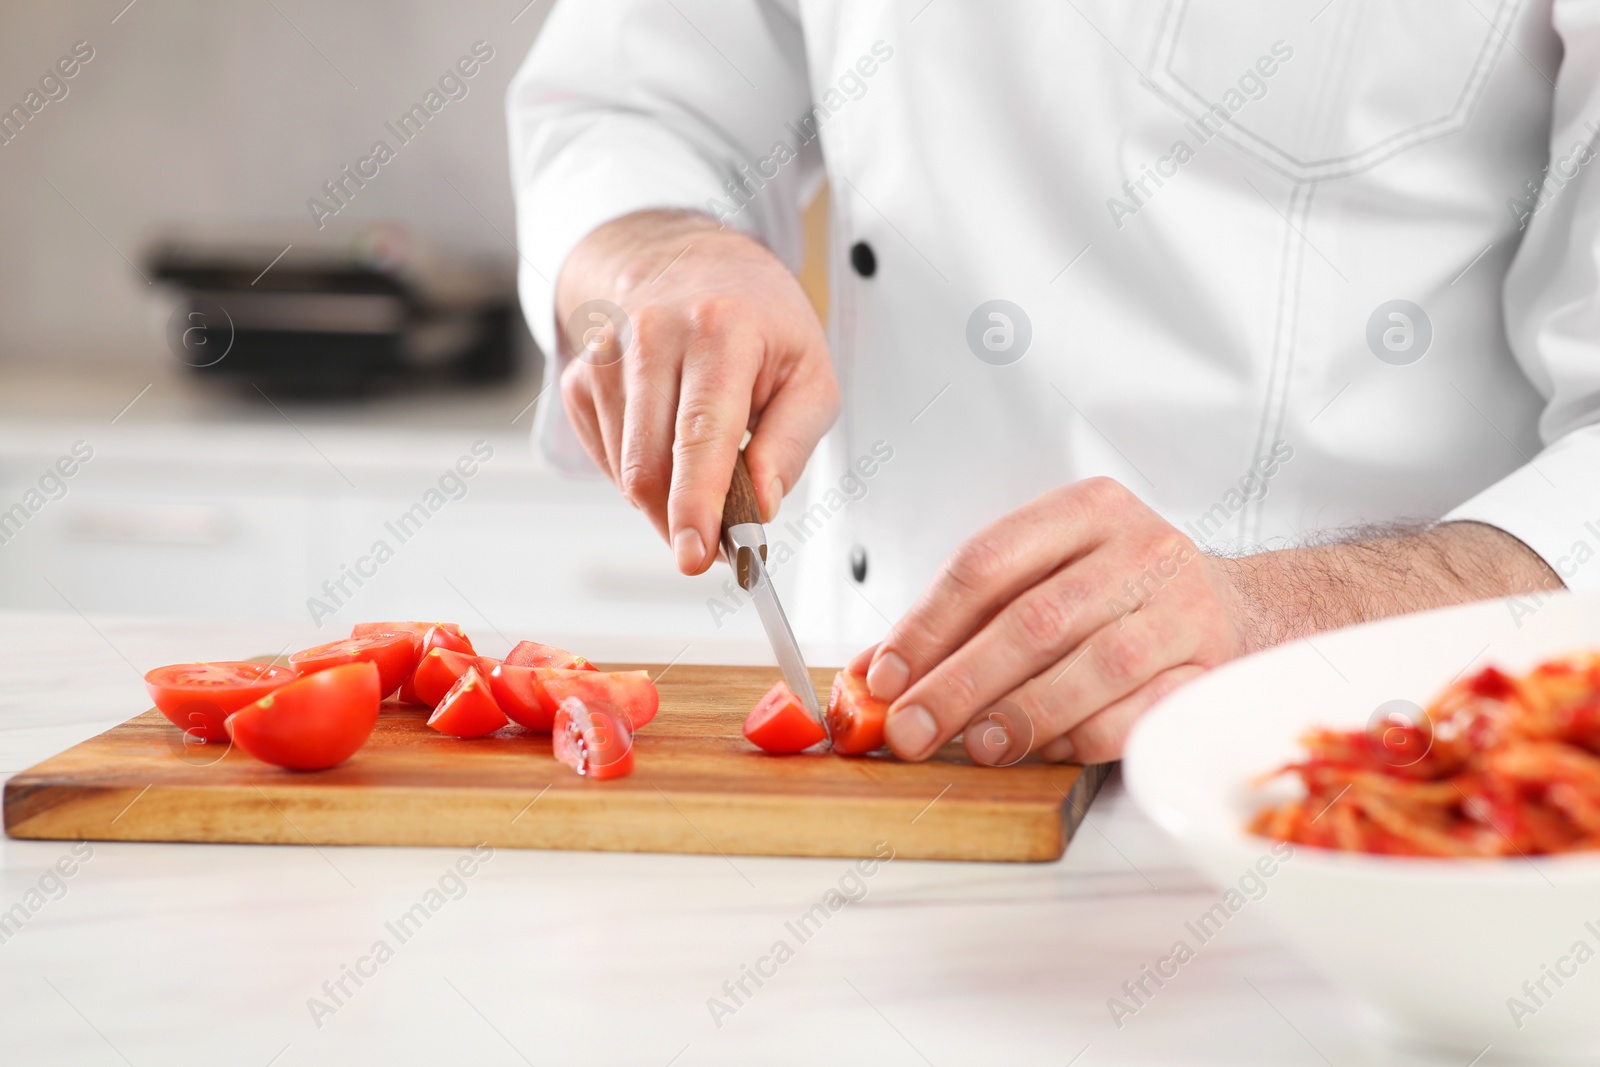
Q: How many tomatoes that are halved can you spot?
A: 3